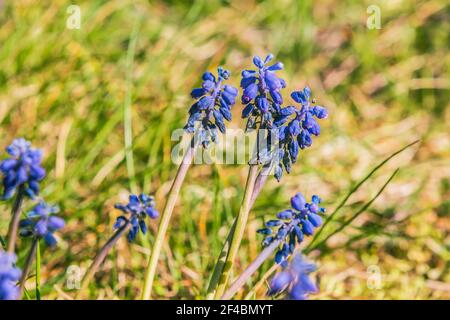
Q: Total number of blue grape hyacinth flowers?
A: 9